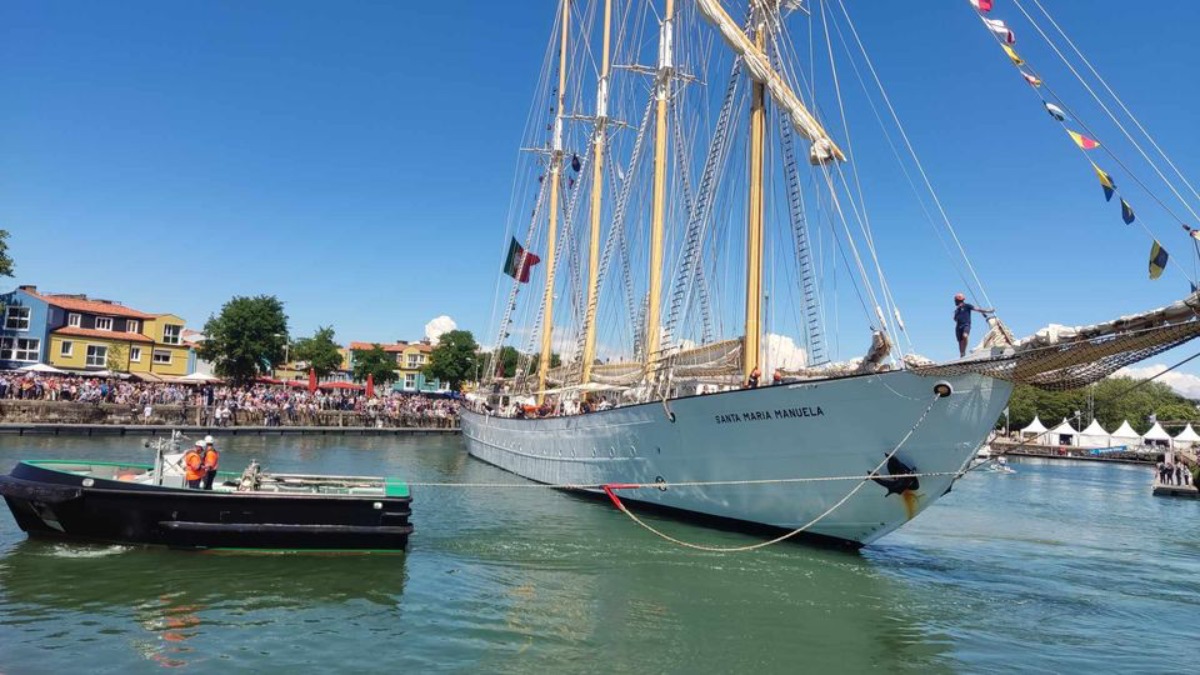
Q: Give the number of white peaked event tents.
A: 6